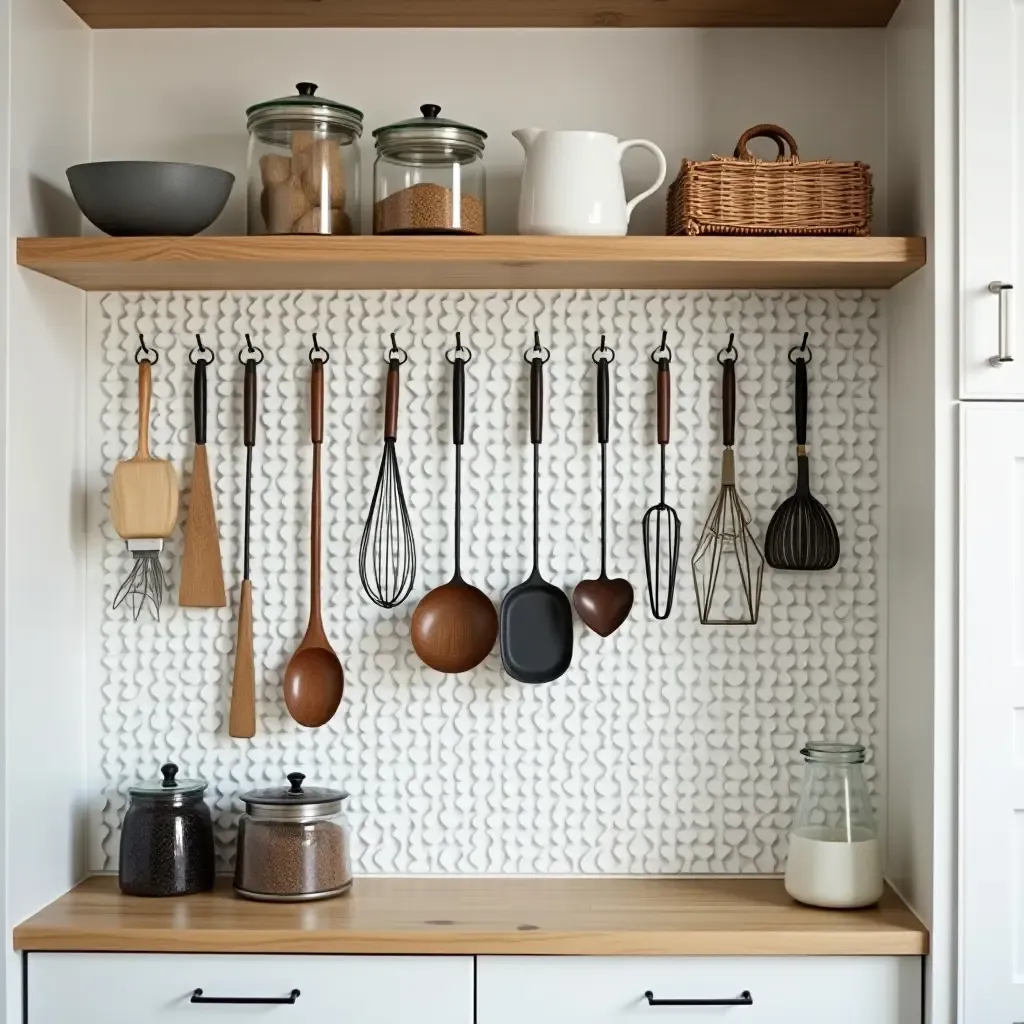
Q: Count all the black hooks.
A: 11